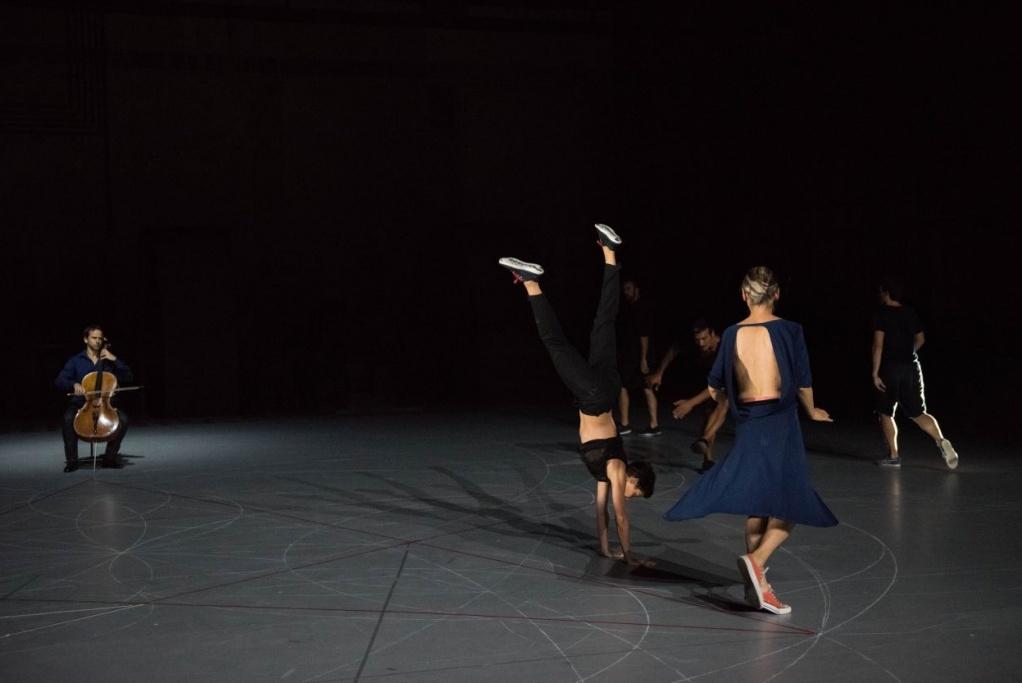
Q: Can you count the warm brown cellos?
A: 1